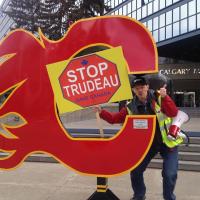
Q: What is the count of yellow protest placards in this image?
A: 1